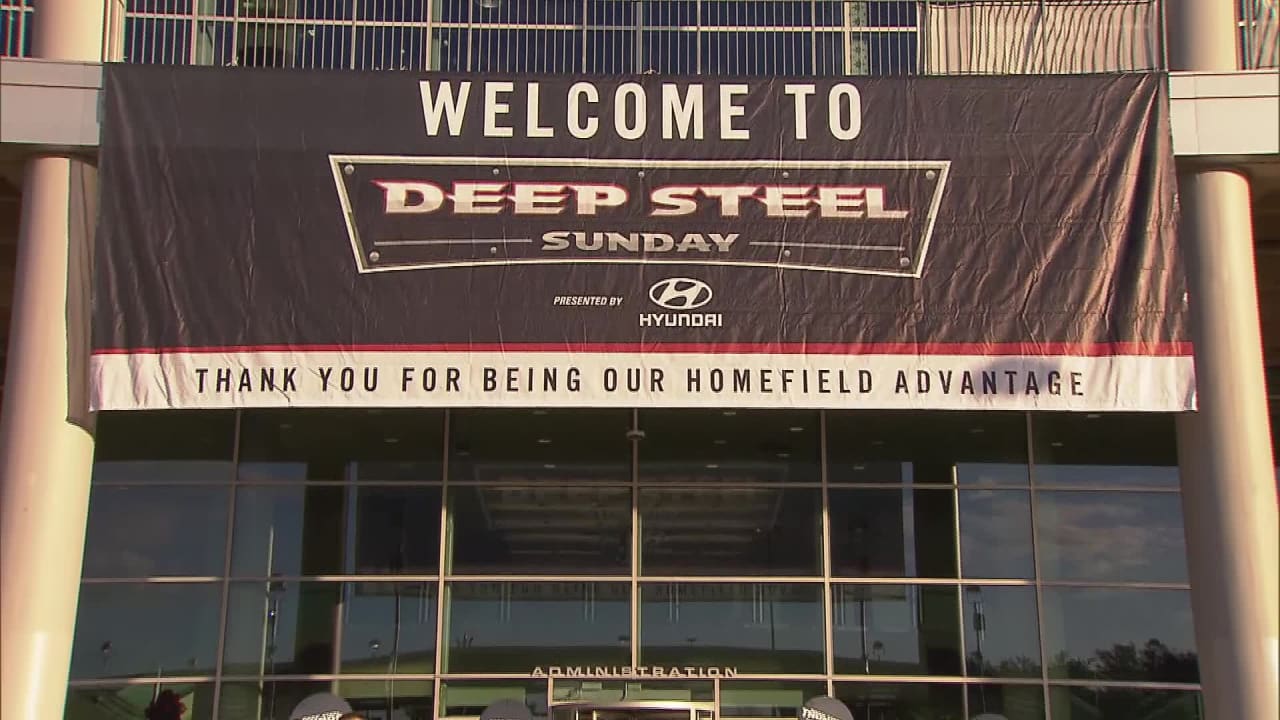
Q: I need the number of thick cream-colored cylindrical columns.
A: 2